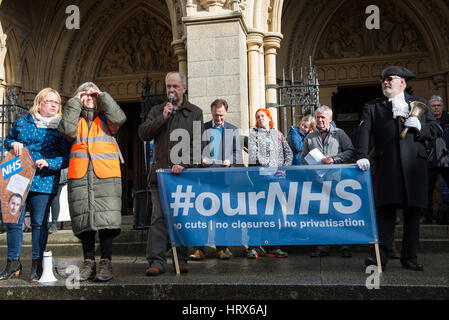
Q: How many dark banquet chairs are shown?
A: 0